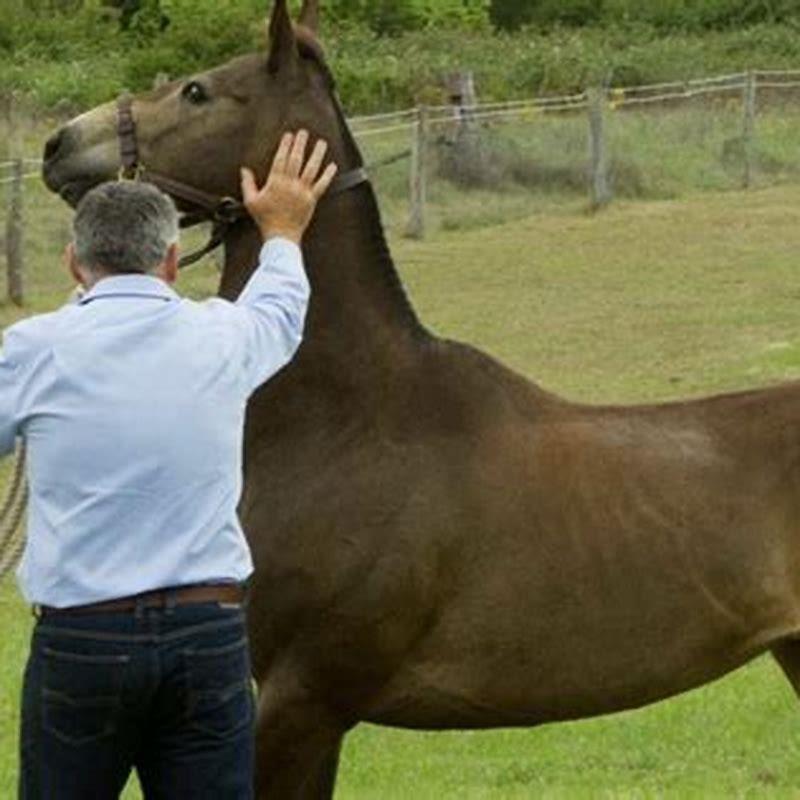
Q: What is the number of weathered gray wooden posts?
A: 5